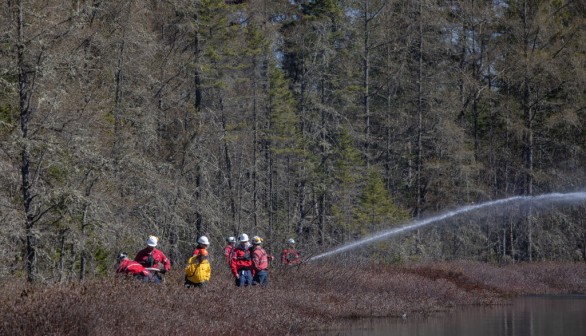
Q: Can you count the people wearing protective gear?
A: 8